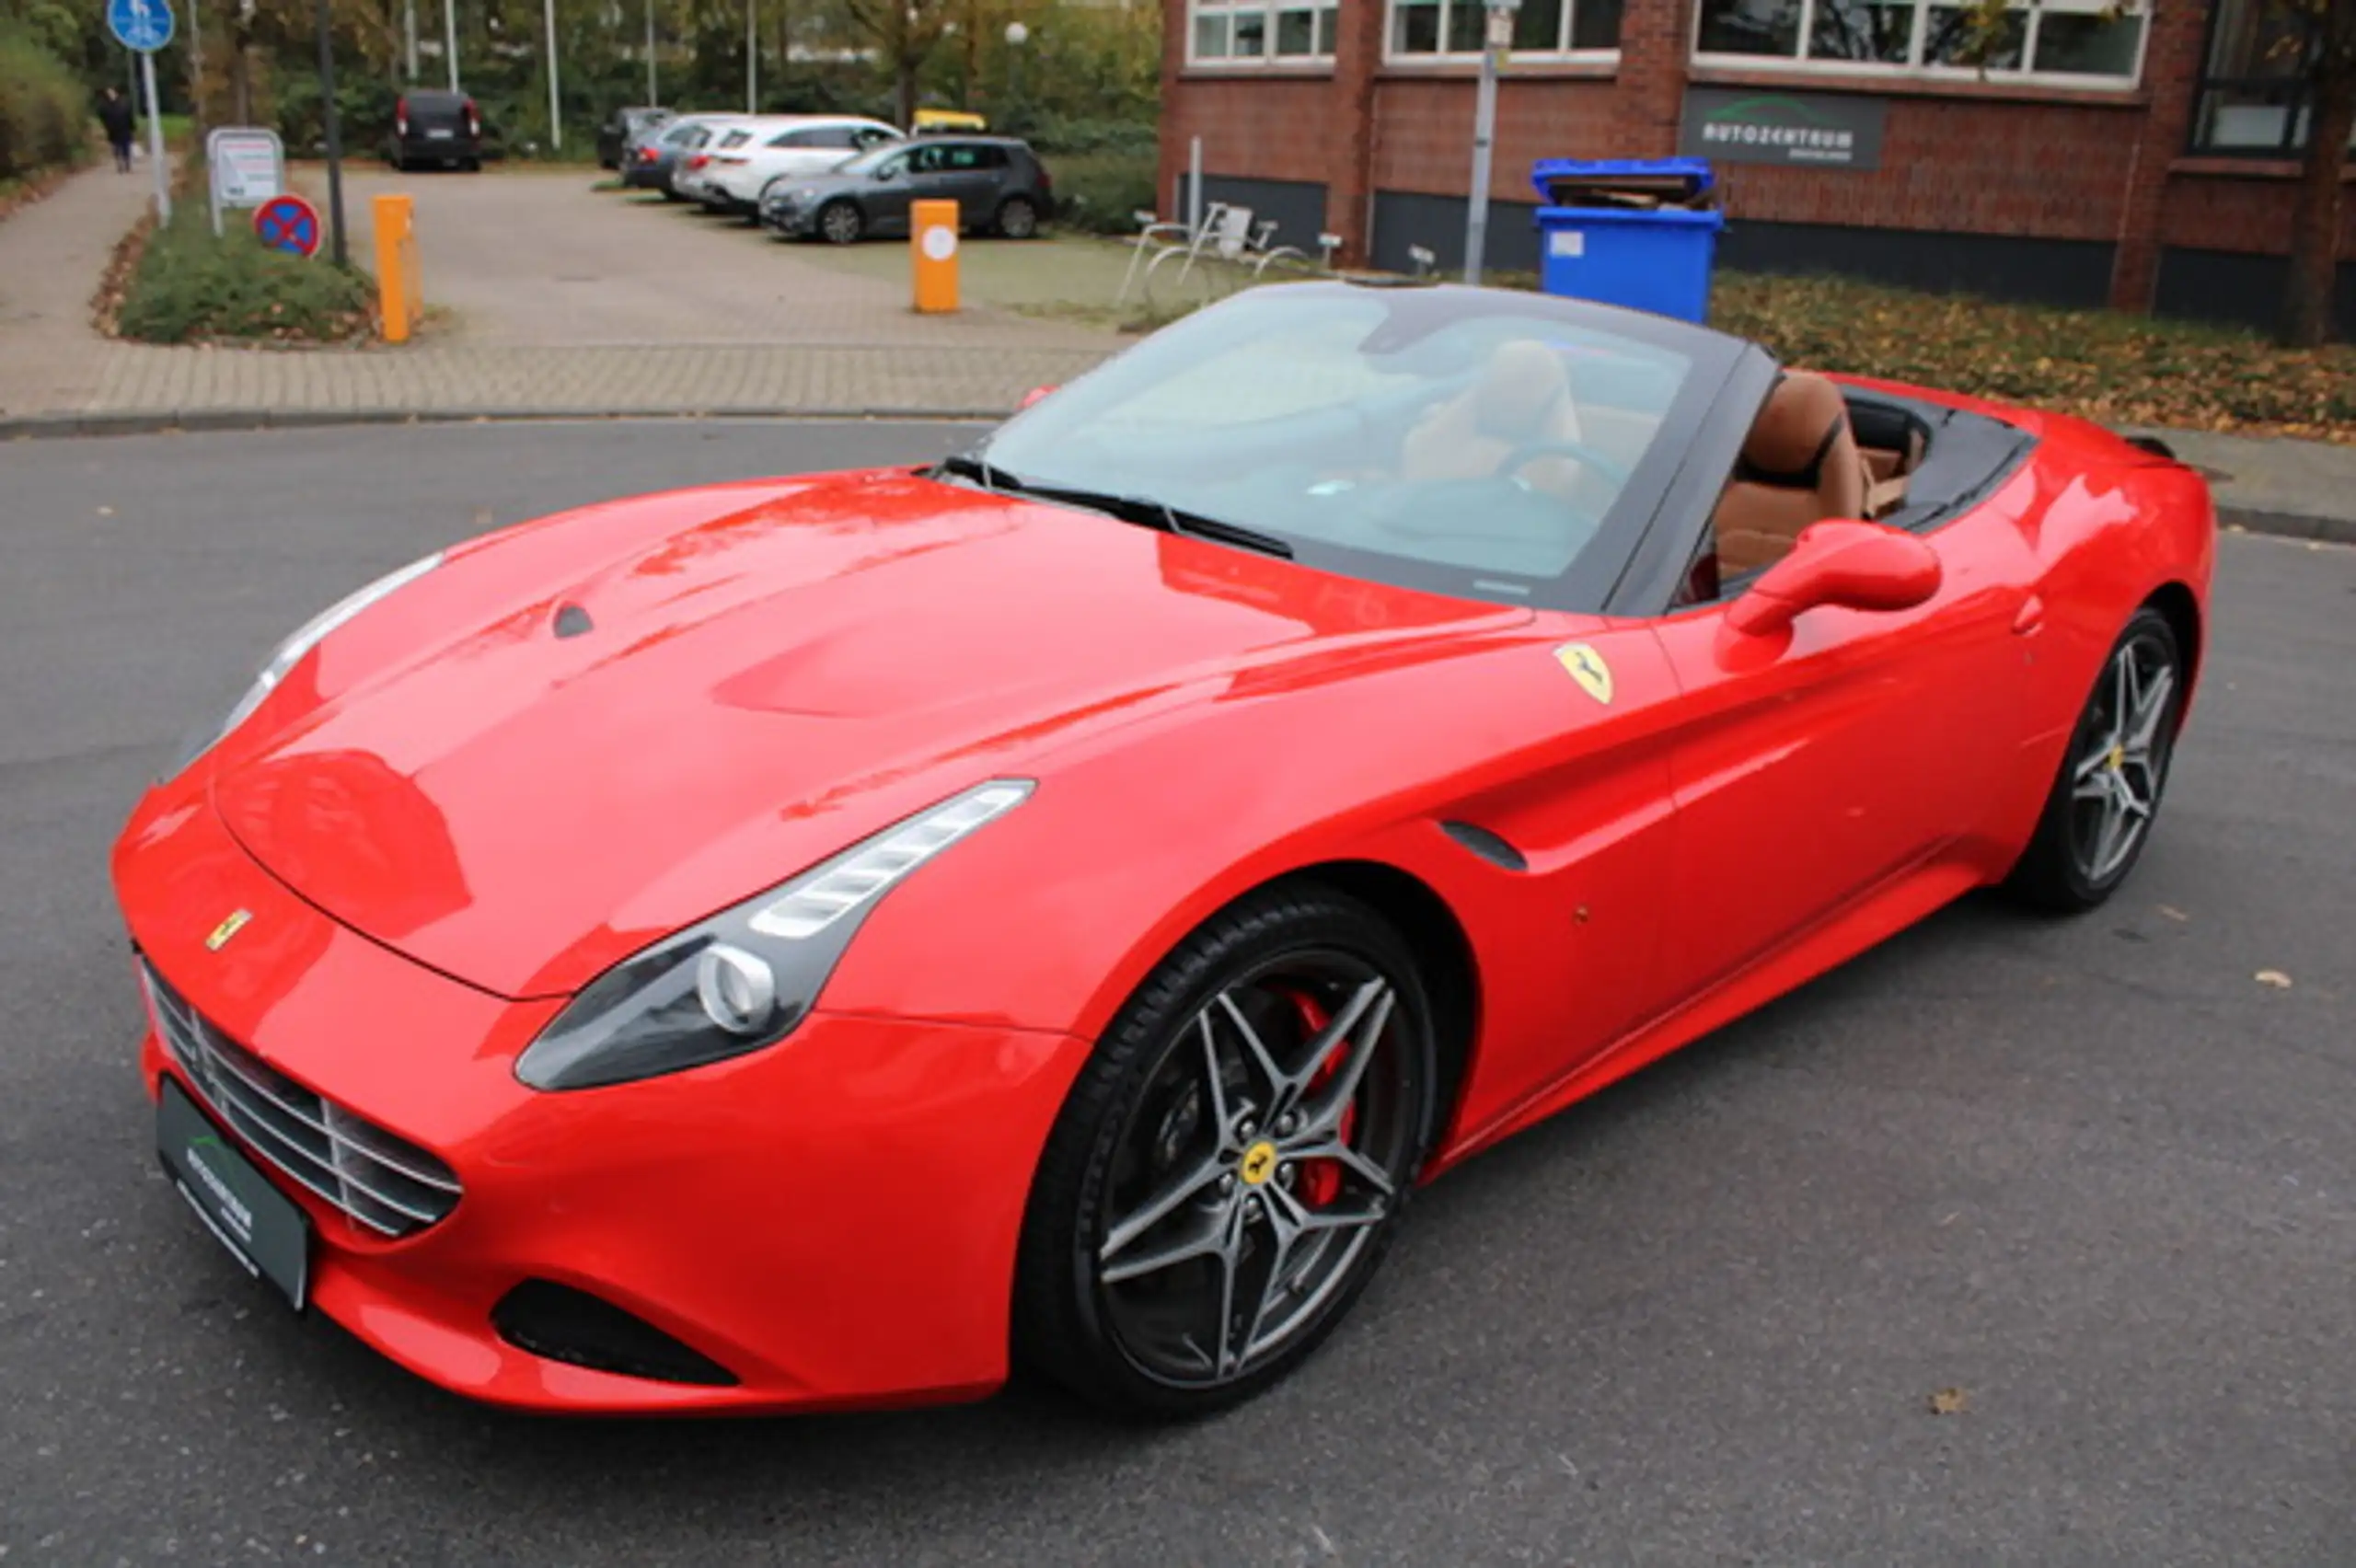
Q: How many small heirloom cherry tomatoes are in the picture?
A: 0